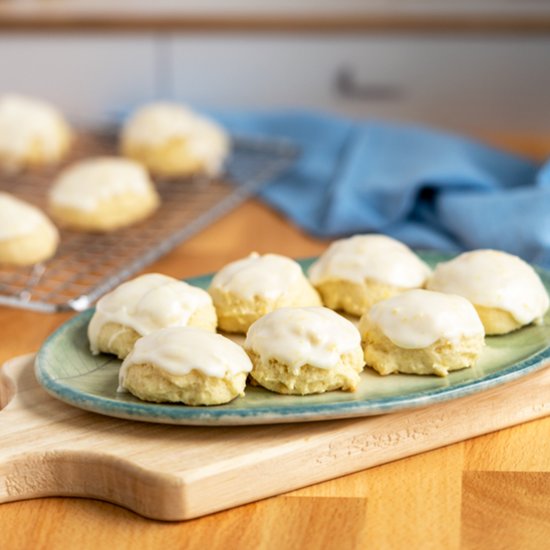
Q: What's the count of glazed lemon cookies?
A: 11